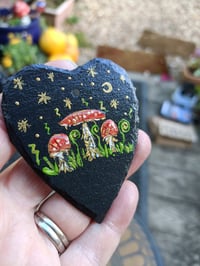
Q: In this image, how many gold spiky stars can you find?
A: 8